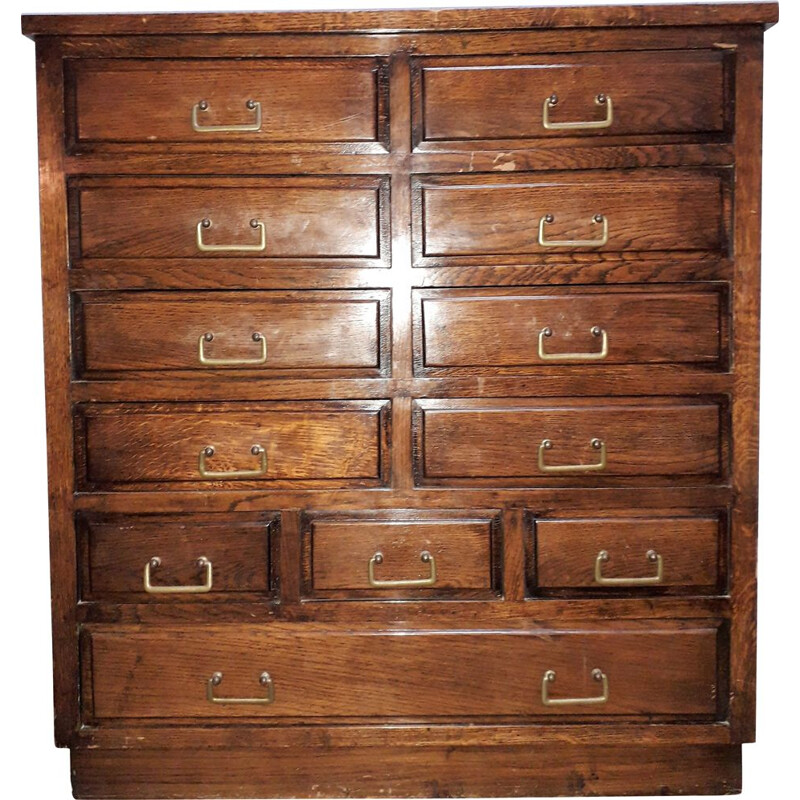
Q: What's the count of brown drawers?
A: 12